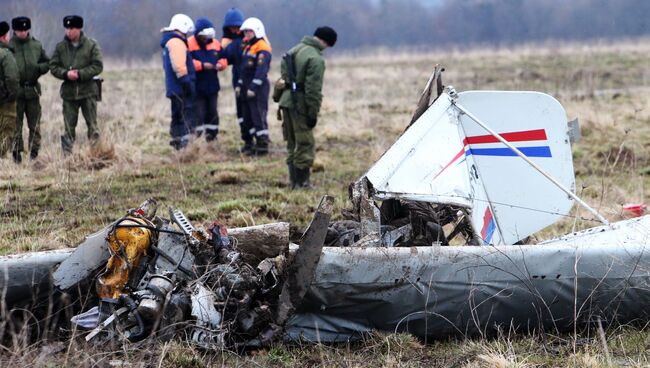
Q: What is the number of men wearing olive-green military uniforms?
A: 4